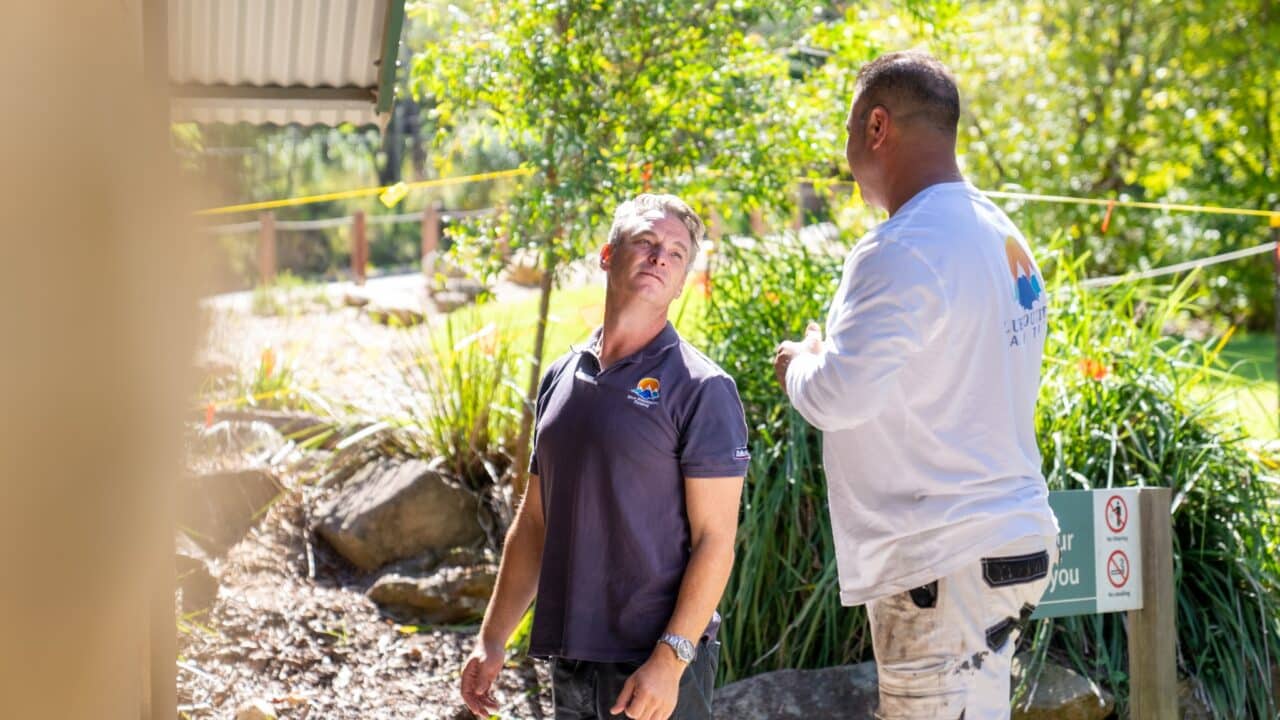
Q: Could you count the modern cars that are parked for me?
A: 0